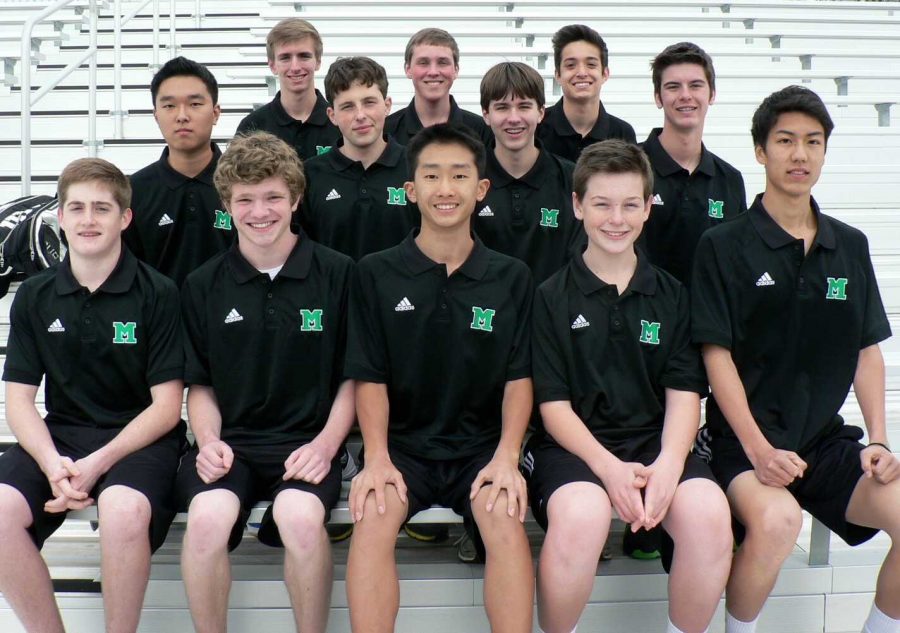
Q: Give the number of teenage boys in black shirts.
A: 12